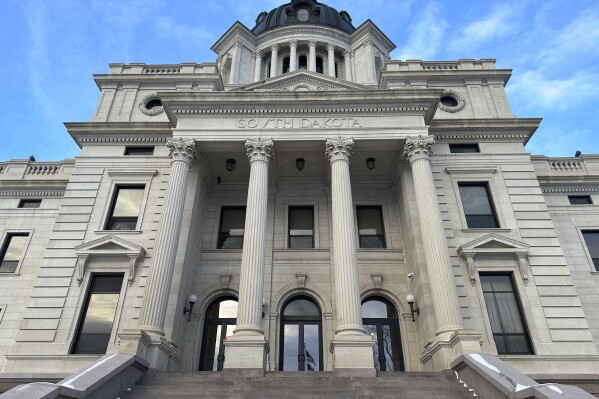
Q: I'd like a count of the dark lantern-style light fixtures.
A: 3